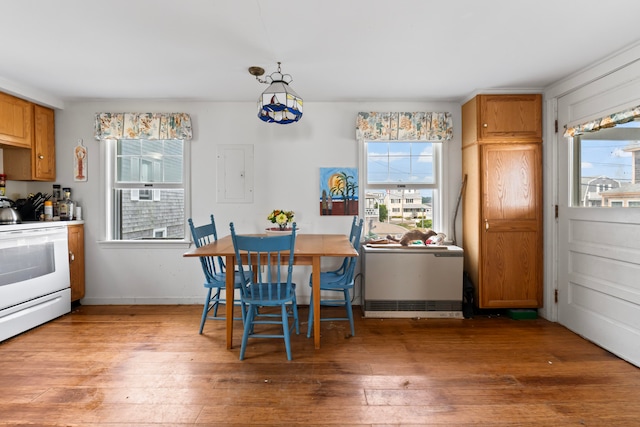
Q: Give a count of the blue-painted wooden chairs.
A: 3